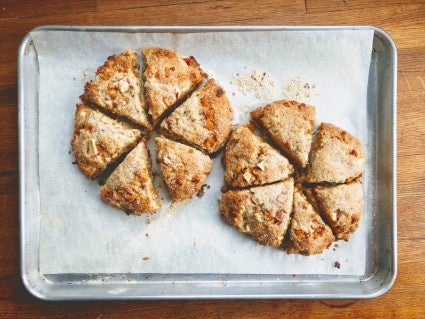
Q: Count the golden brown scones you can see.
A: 12